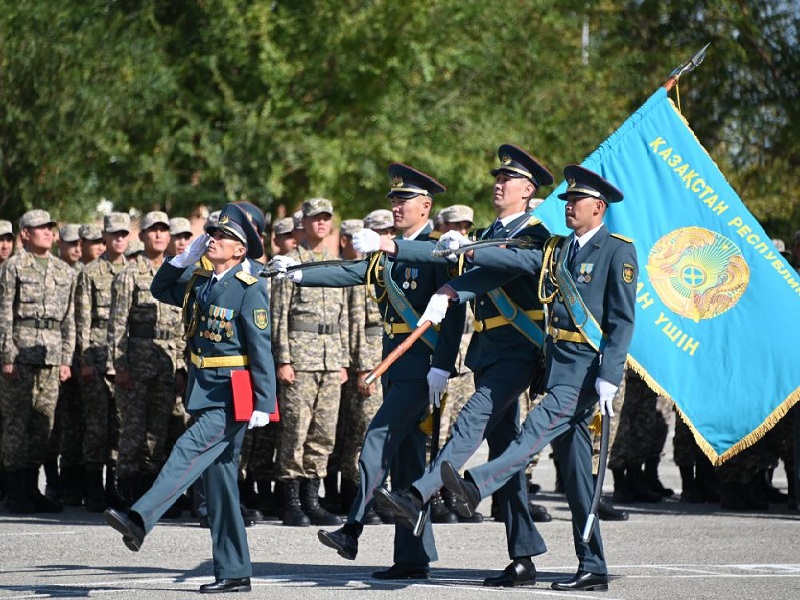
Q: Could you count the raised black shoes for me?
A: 4